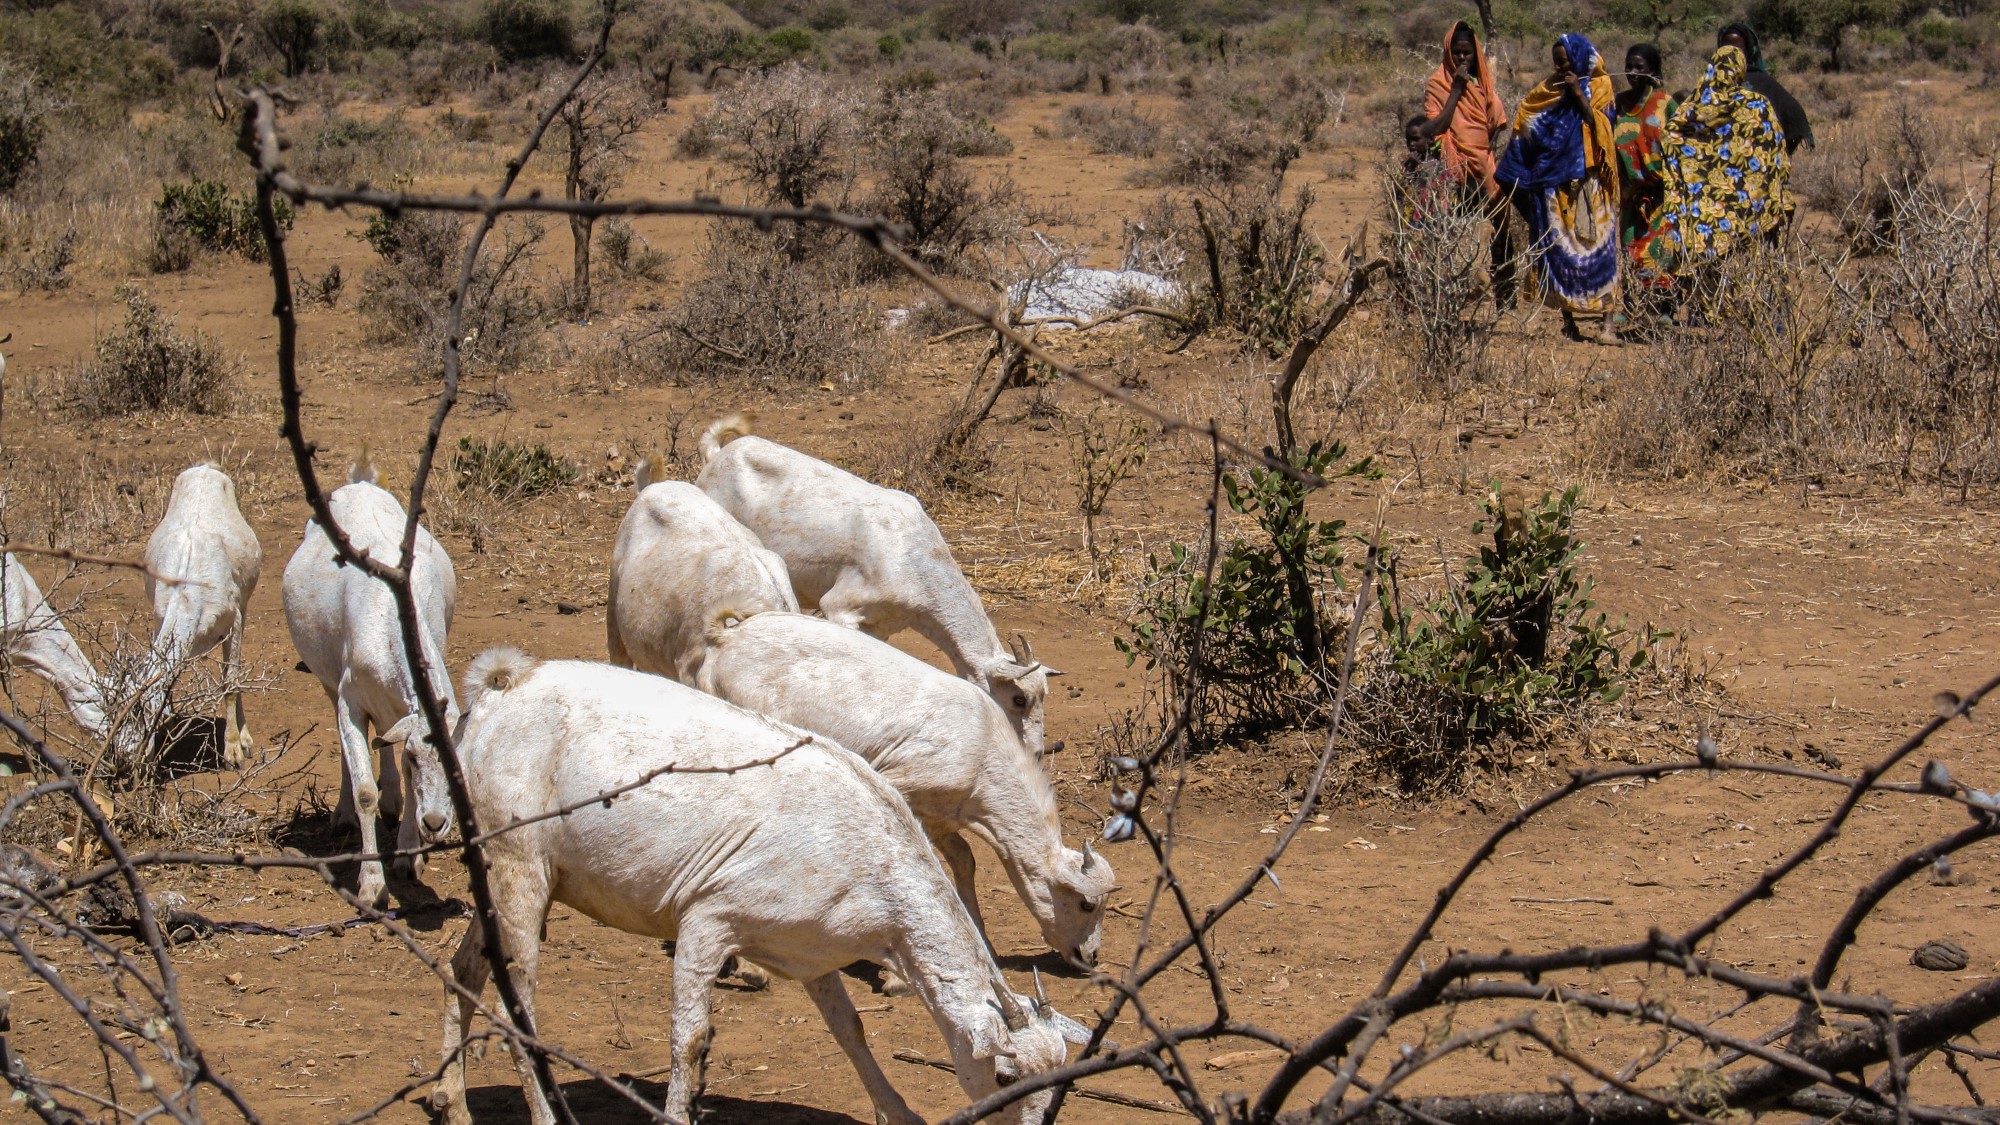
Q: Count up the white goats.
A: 7